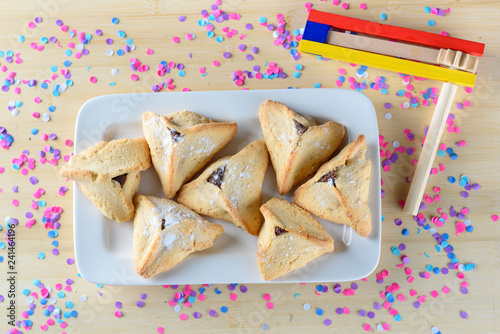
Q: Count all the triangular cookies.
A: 7